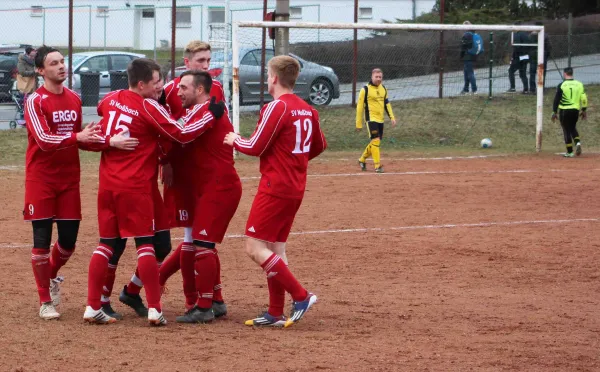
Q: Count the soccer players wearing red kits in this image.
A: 6